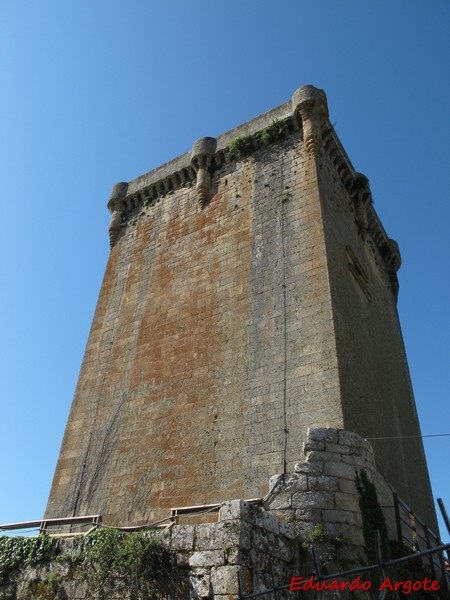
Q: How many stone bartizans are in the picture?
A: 5